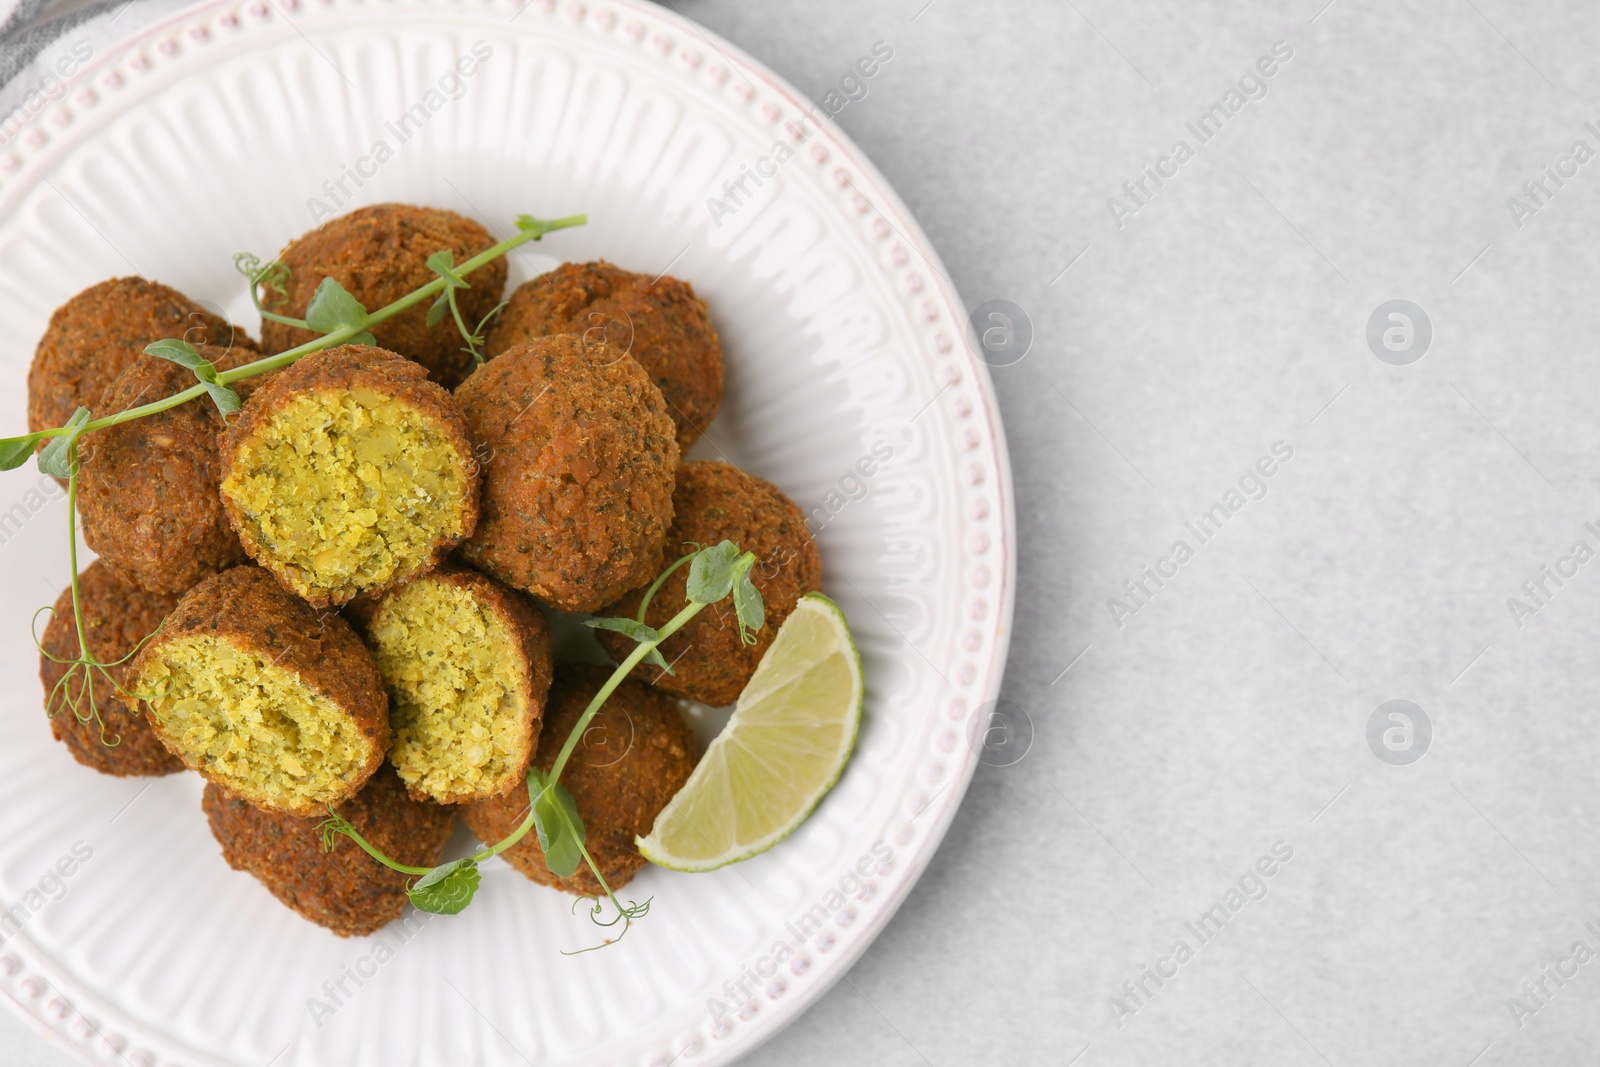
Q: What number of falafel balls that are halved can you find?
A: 3